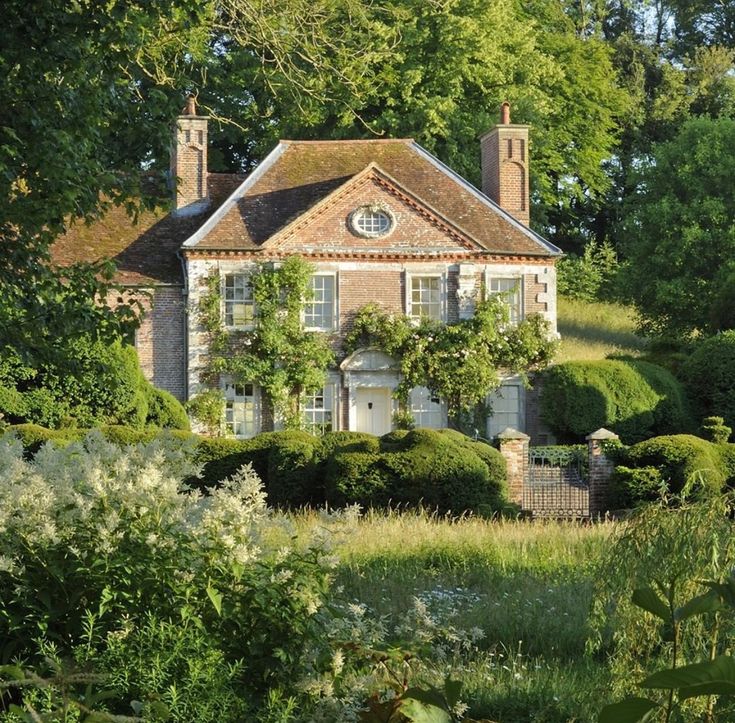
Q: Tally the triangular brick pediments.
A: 1